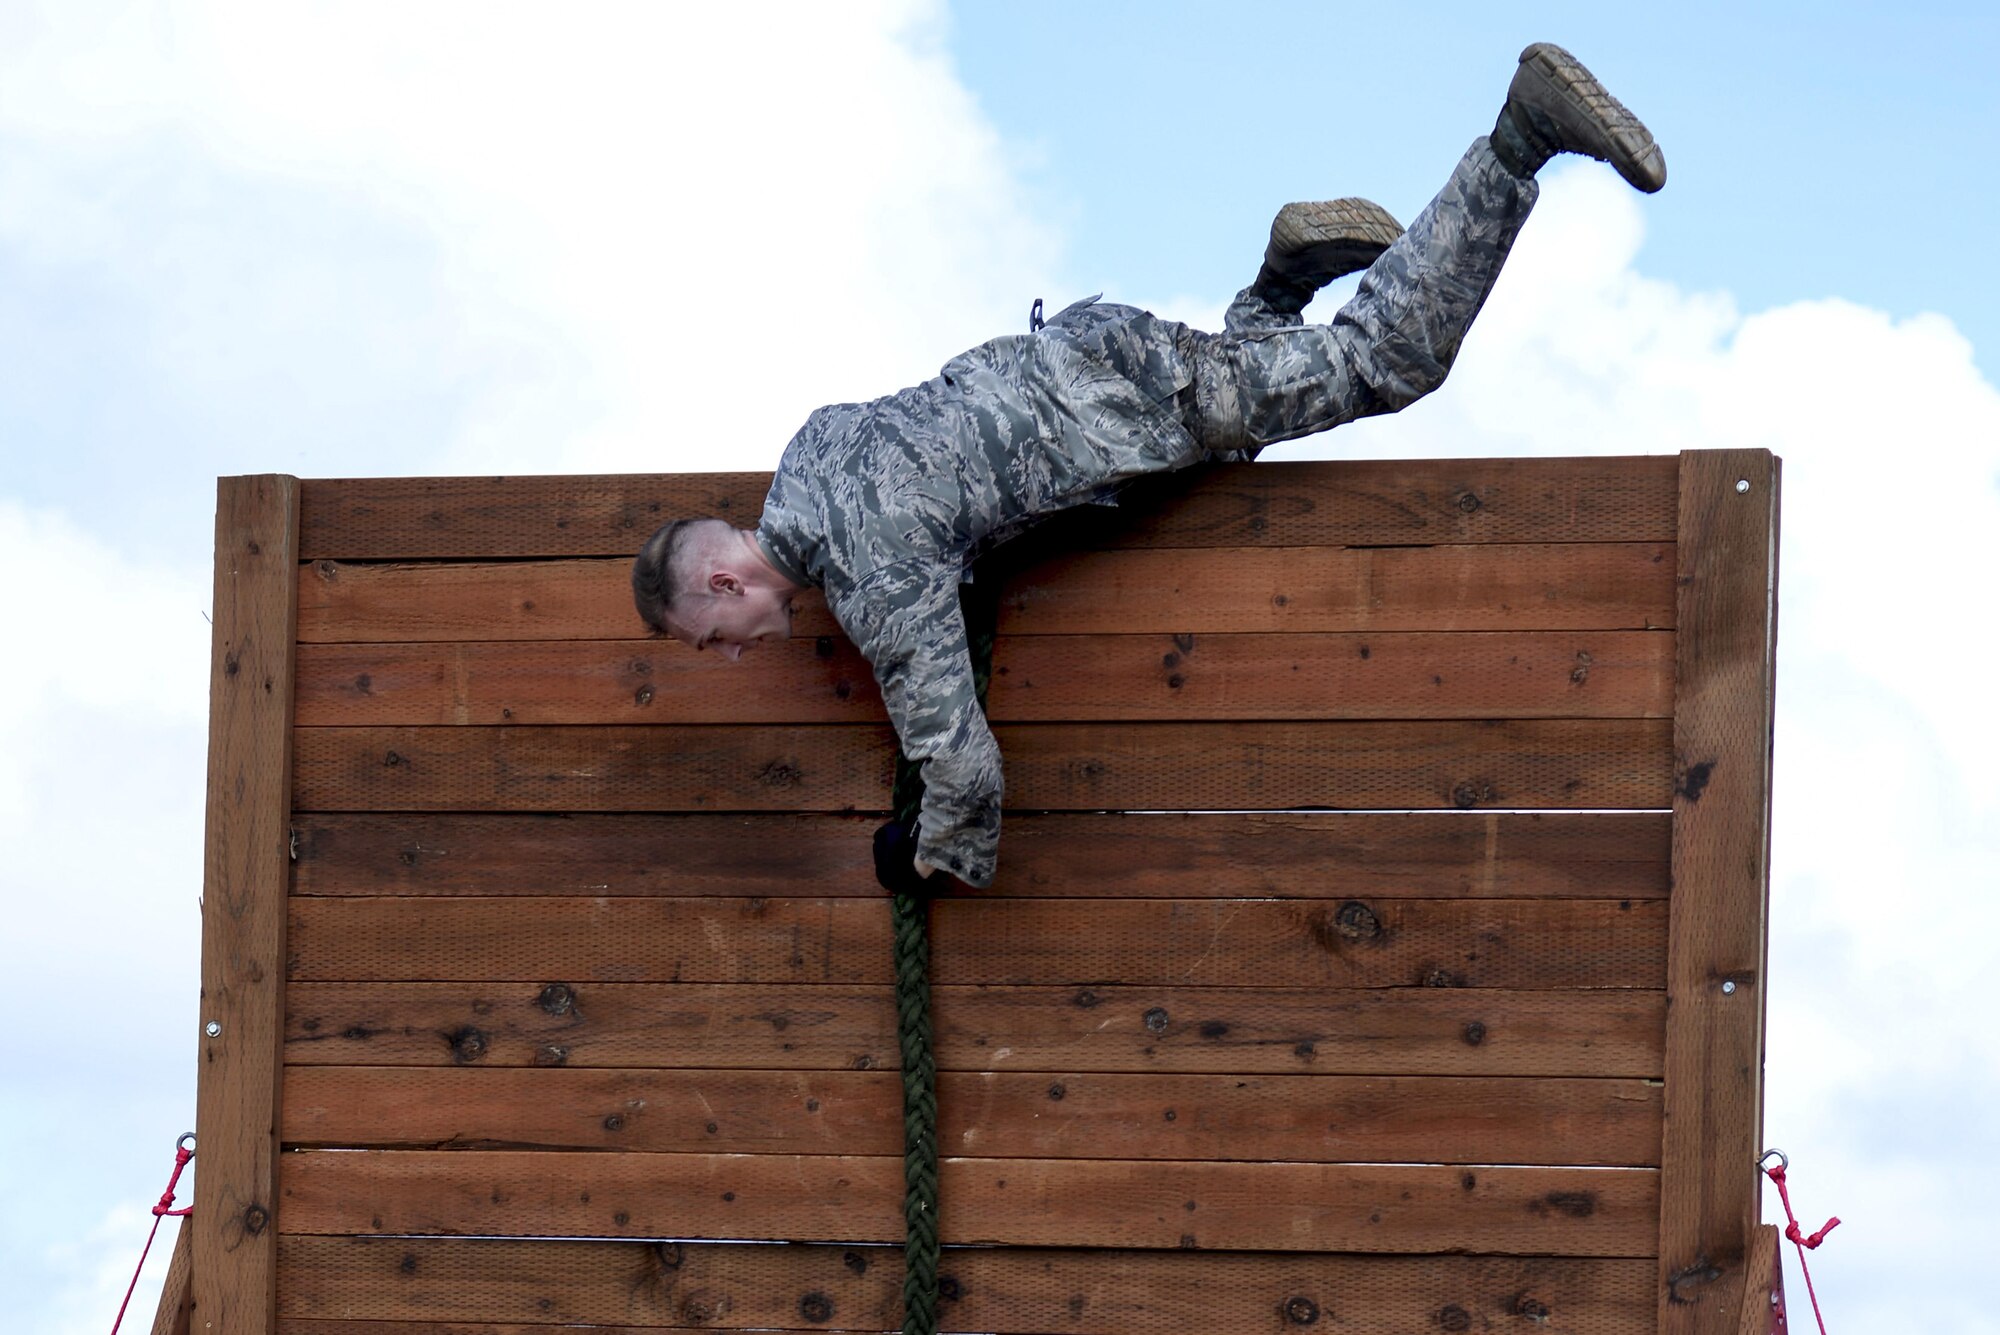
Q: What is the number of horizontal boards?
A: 11